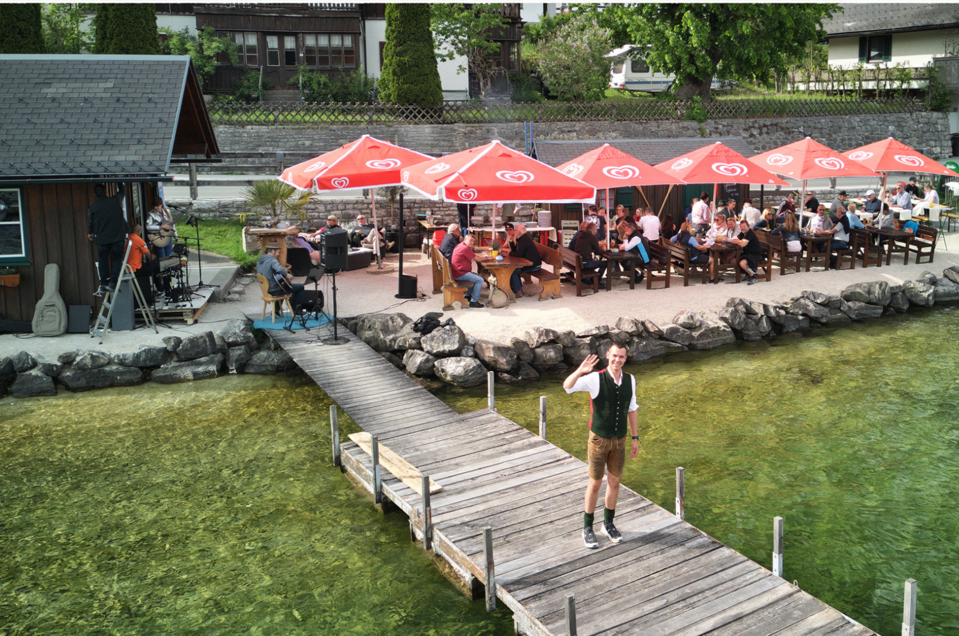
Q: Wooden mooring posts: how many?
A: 10